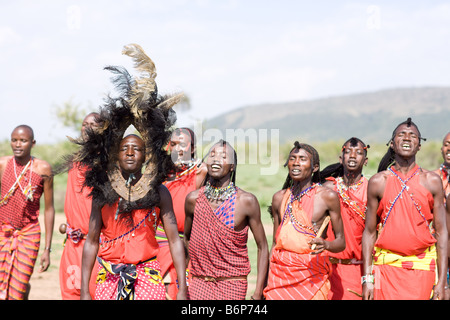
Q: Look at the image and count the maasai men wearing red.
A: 9